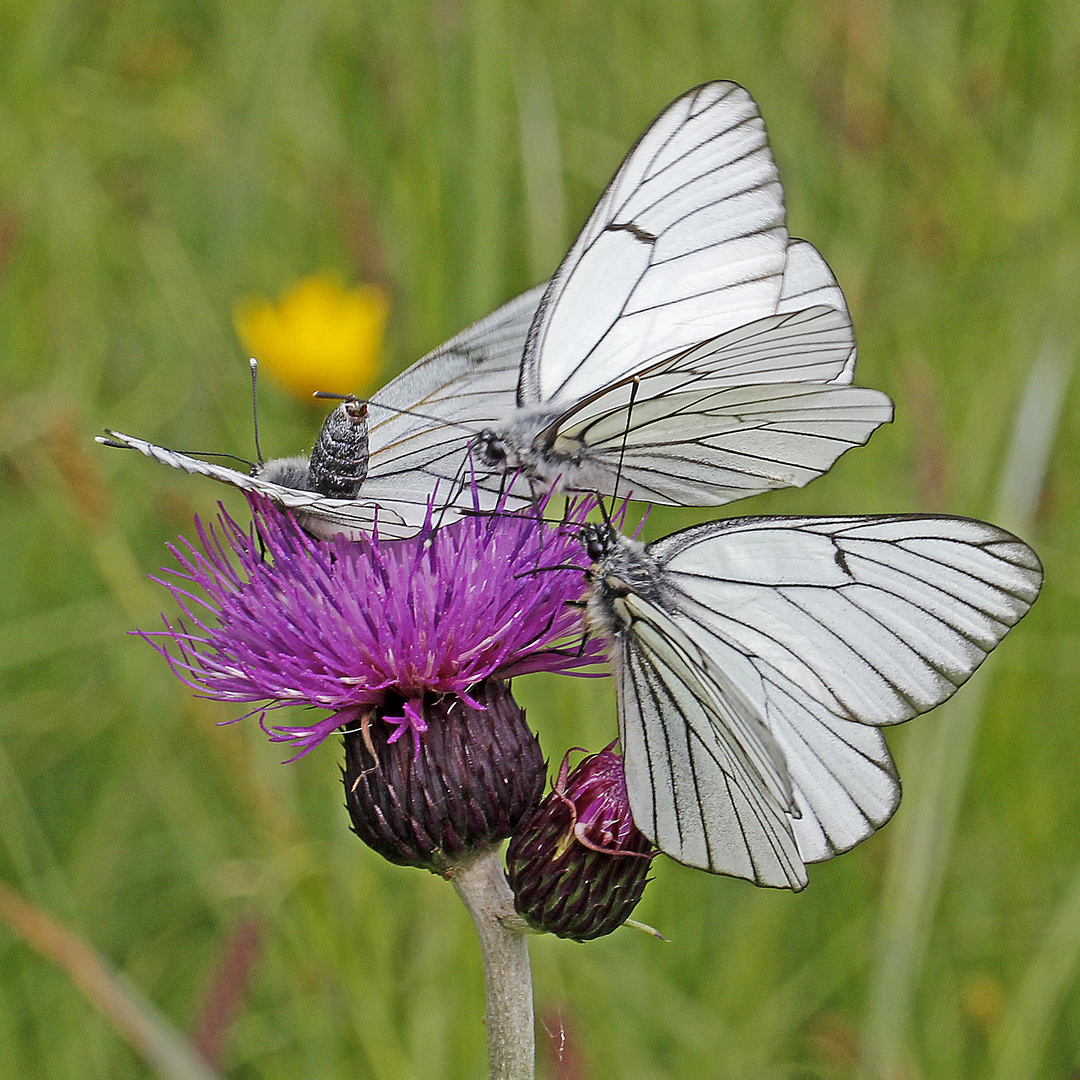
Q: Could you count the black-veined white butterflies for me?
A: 3